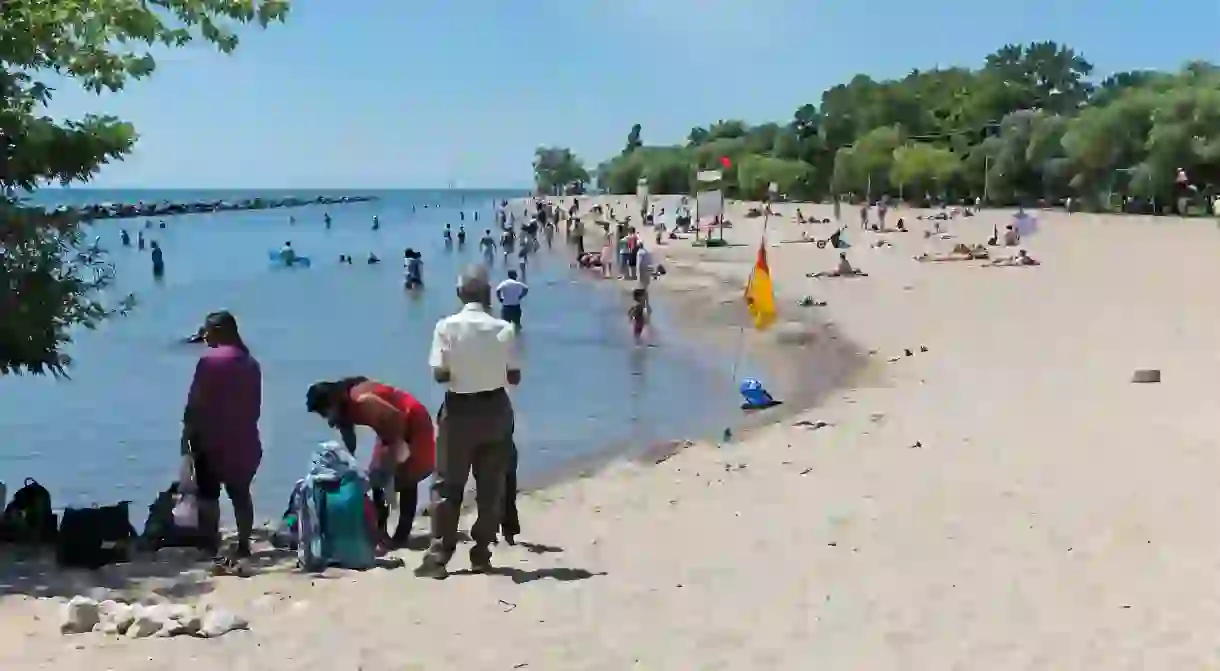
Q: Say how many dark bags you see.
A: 3